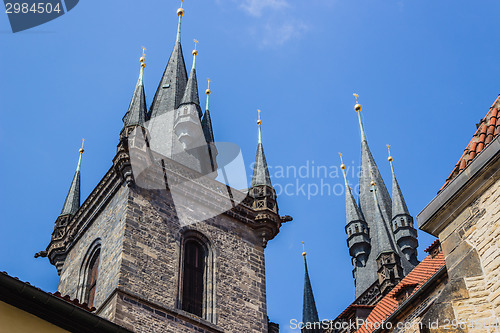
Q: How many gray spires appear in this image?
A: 11